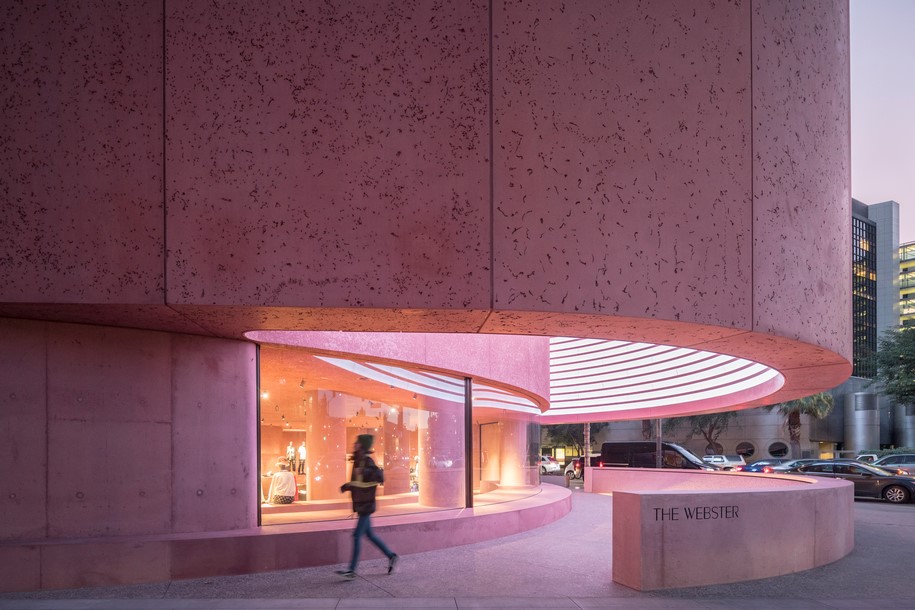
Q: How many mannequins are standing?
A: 2